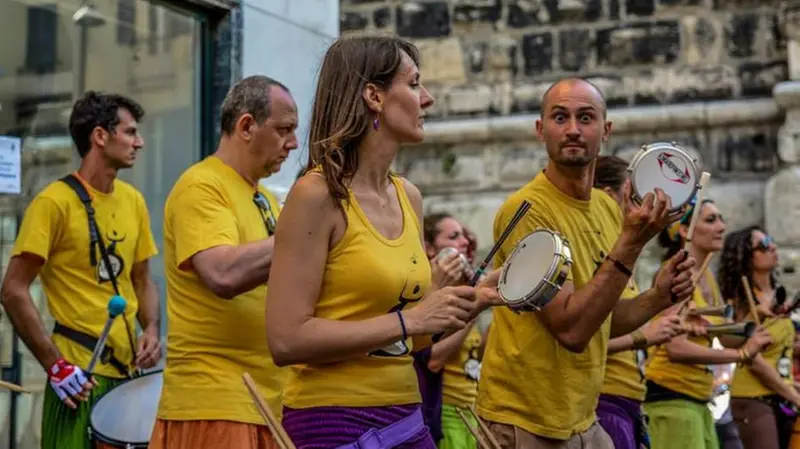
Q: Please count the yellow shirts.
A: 8